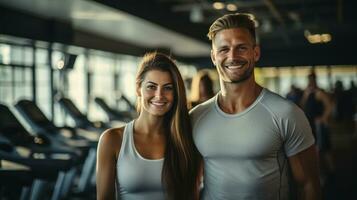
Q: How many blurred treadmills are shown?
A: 5